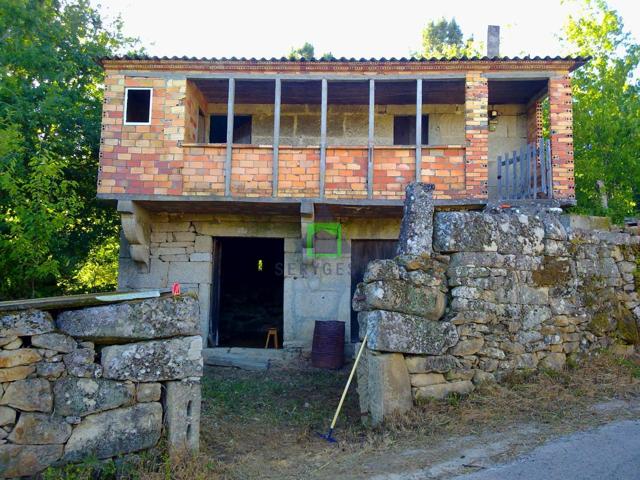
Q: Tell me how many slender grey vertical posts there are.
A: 5